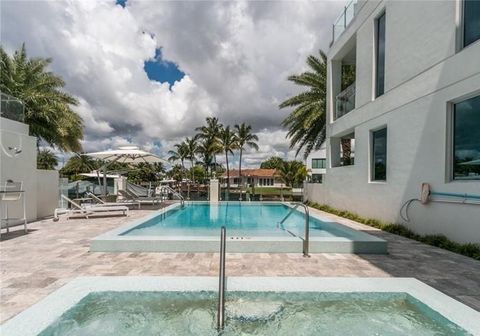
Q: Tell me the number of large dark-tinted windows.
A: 4